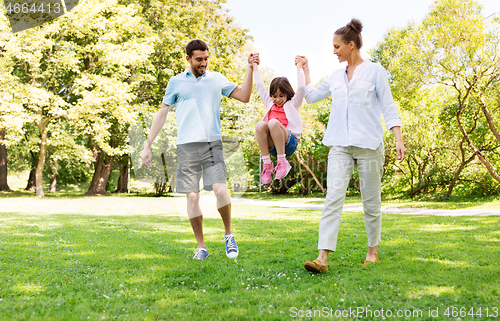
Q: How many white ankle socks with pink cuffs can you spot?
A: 2